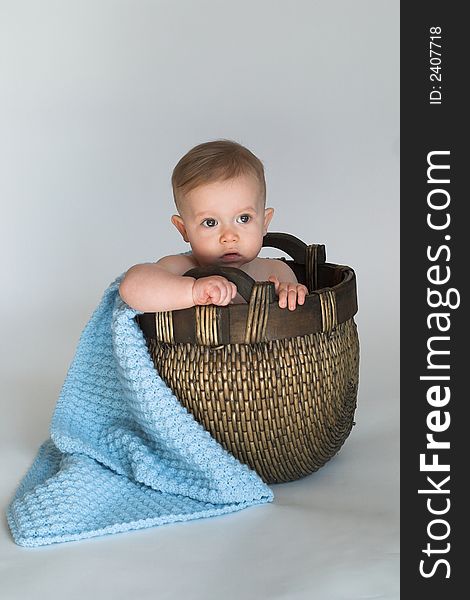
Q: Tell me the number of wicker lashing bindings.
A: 5